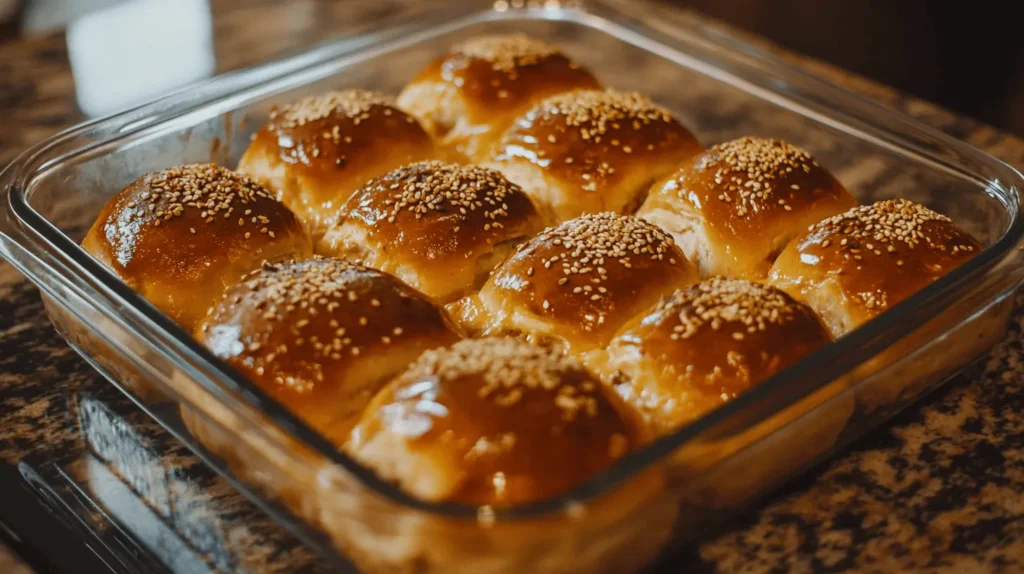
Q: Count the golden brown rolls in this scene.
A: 11